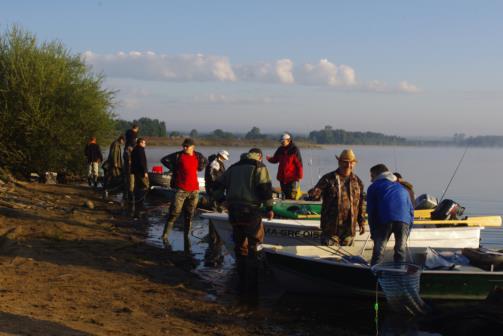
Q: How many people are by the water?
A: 11